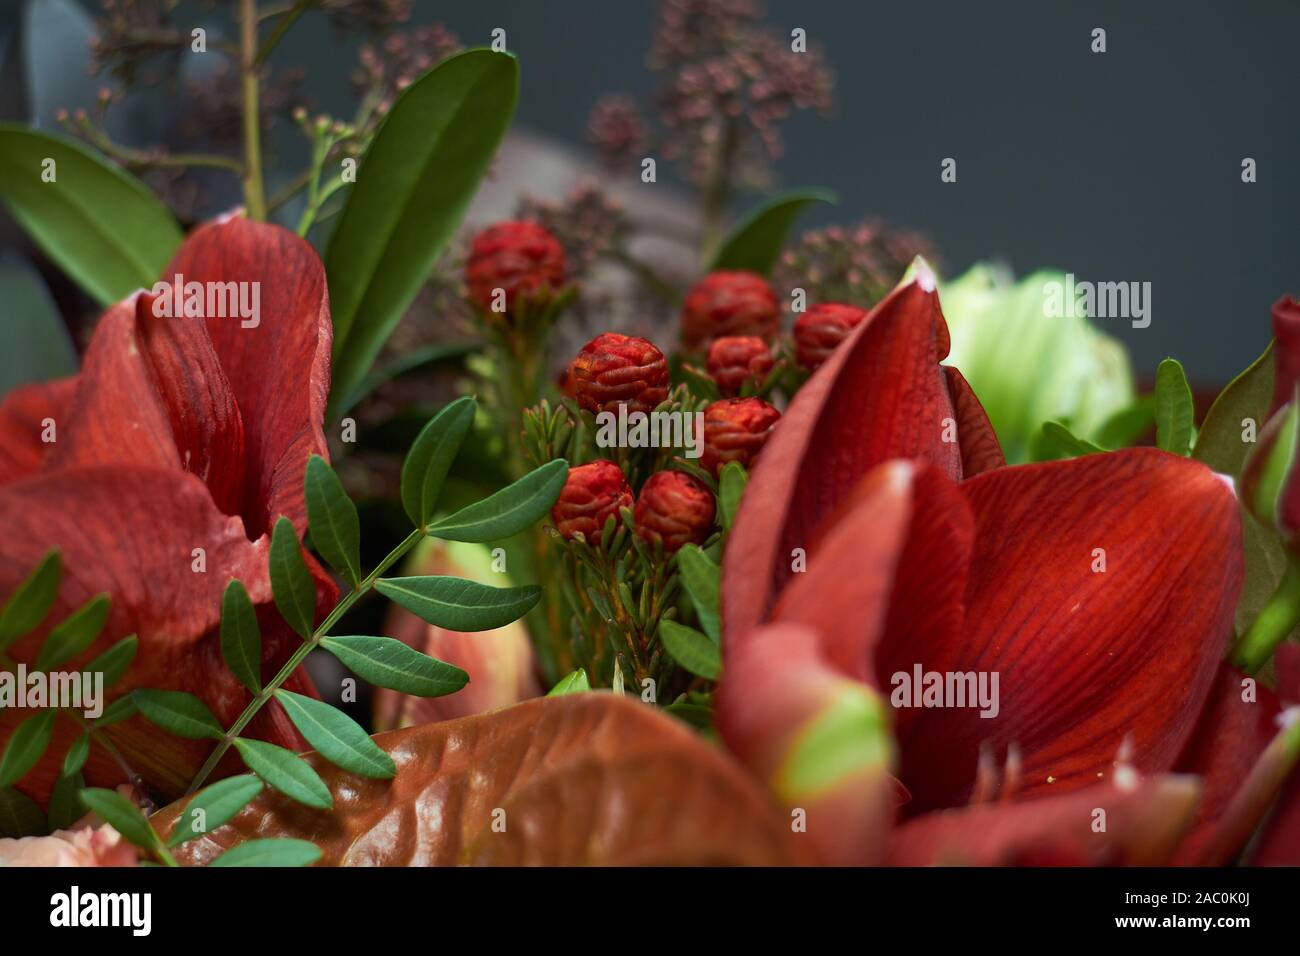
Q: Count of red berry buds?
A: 8